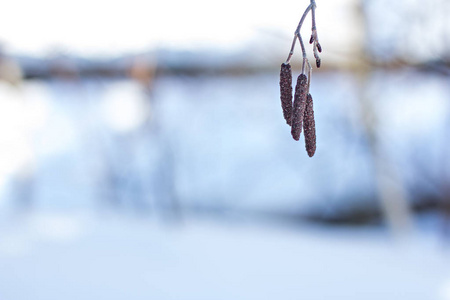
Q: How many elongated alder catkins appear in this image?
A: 3